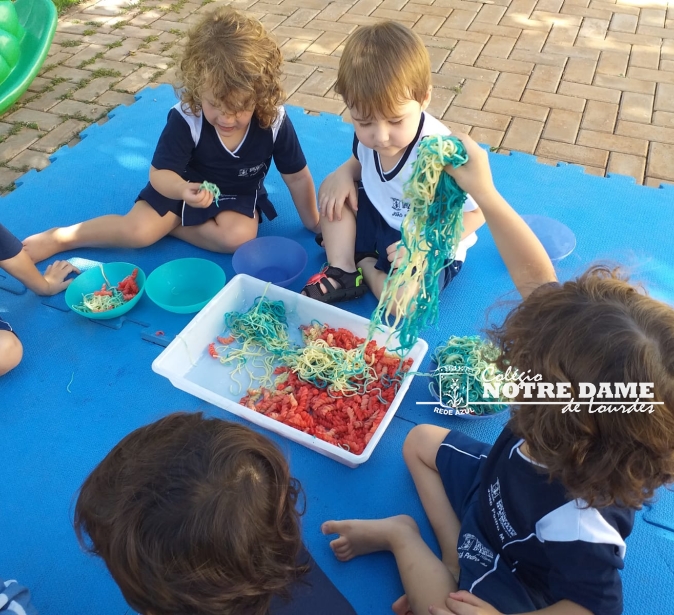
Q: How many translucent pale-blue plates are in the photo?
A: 1